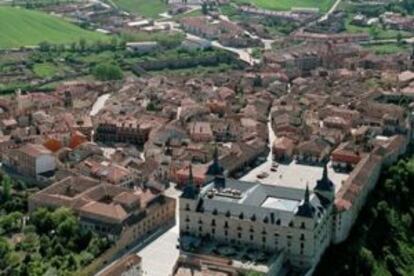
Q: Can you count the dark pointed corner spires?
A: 4